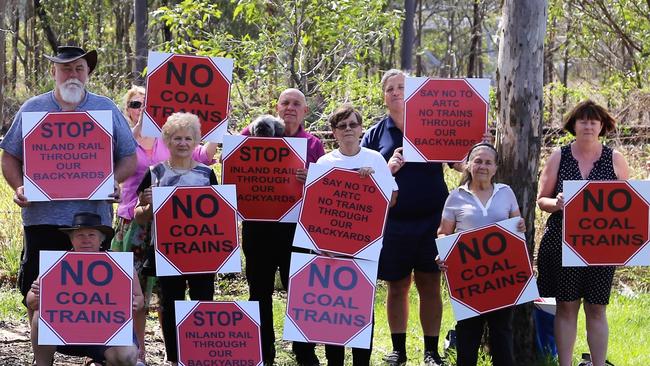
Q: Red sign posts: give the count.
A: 11